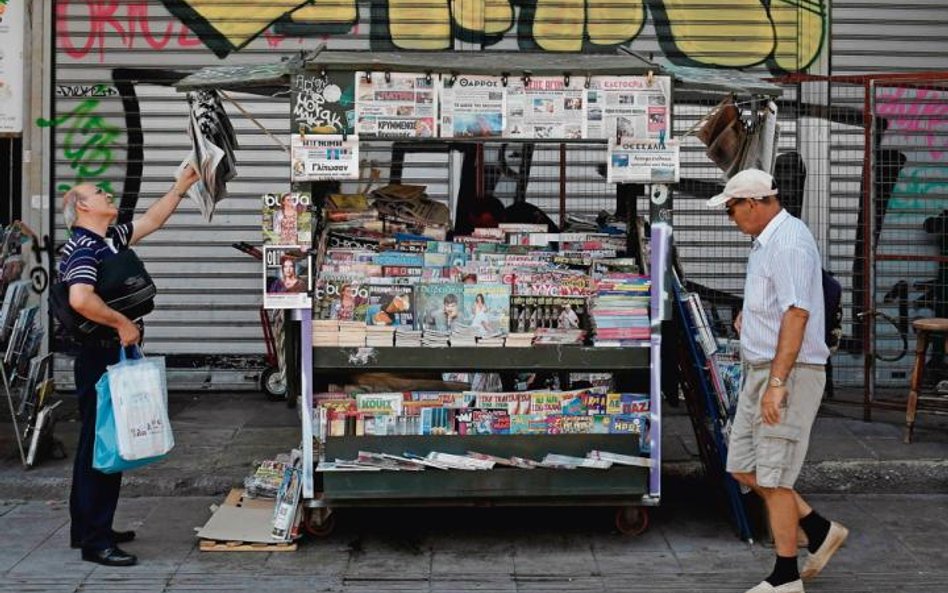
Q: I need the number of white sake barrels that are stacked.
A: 0